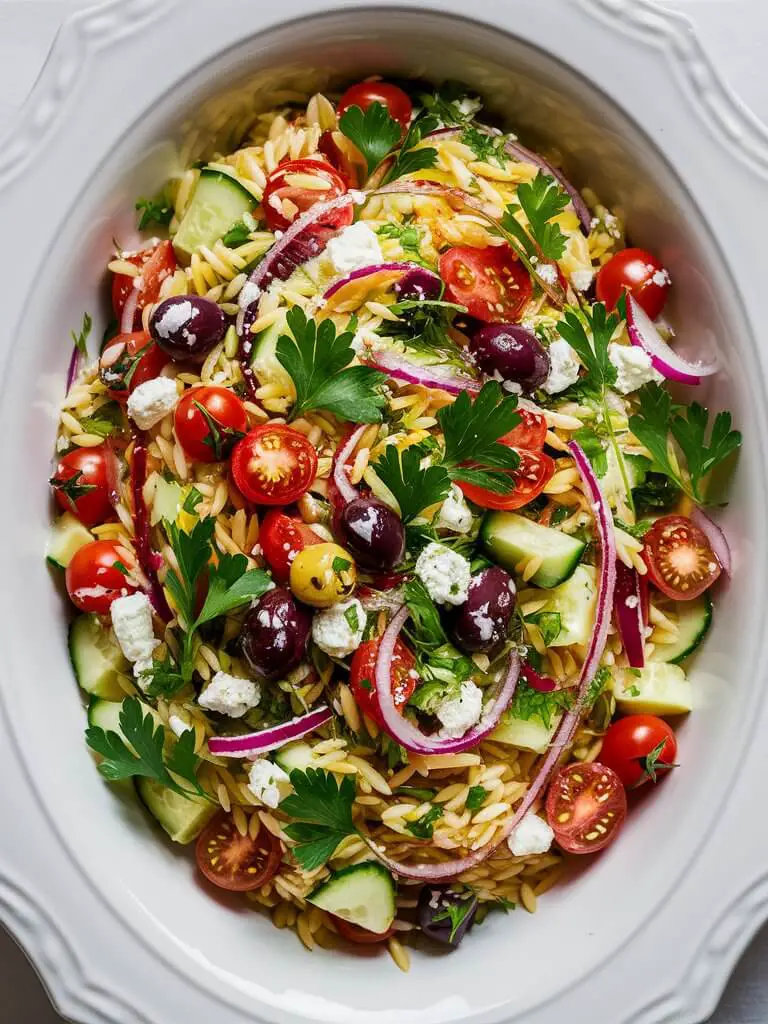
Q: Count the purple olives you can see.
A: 7